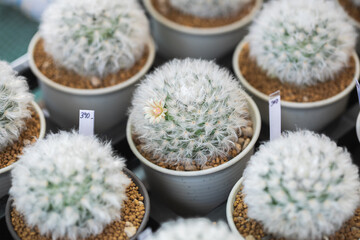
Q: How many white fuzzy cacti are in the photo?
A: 8